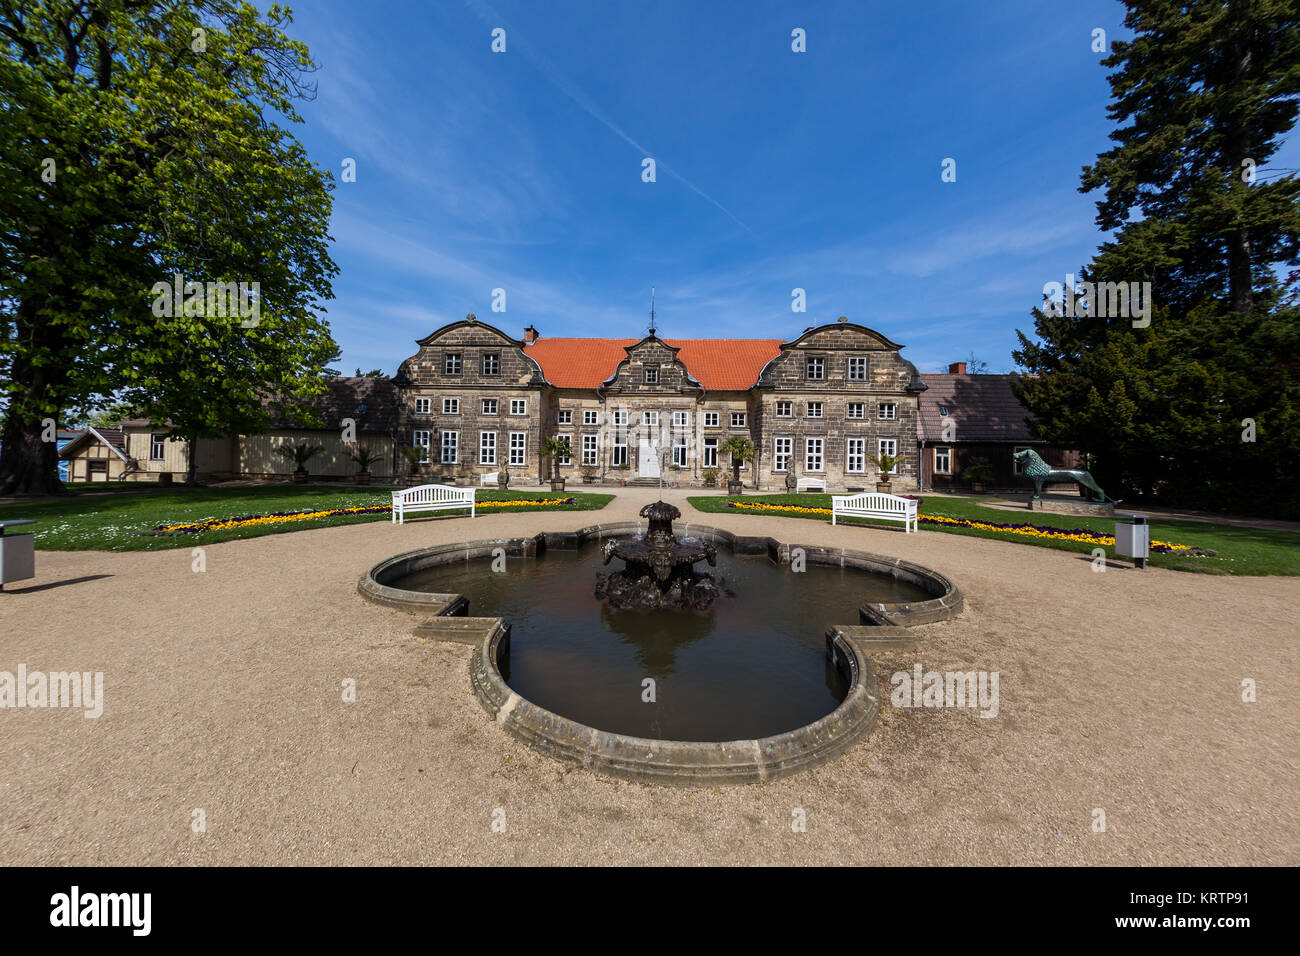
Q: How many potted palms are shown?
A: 7